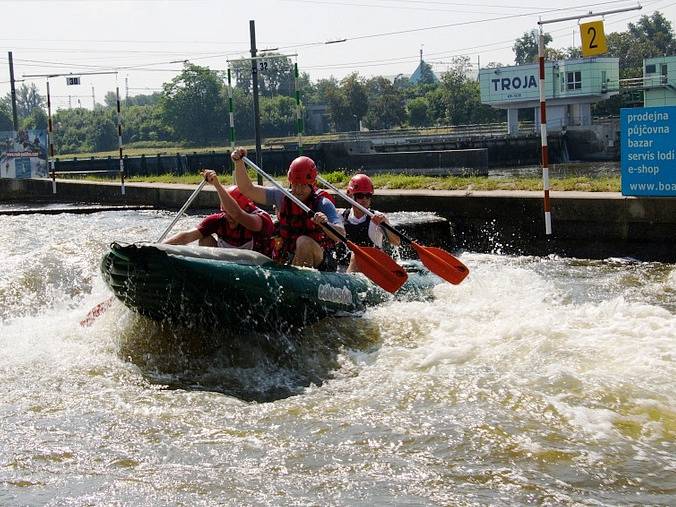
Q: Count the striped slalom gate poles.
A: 5